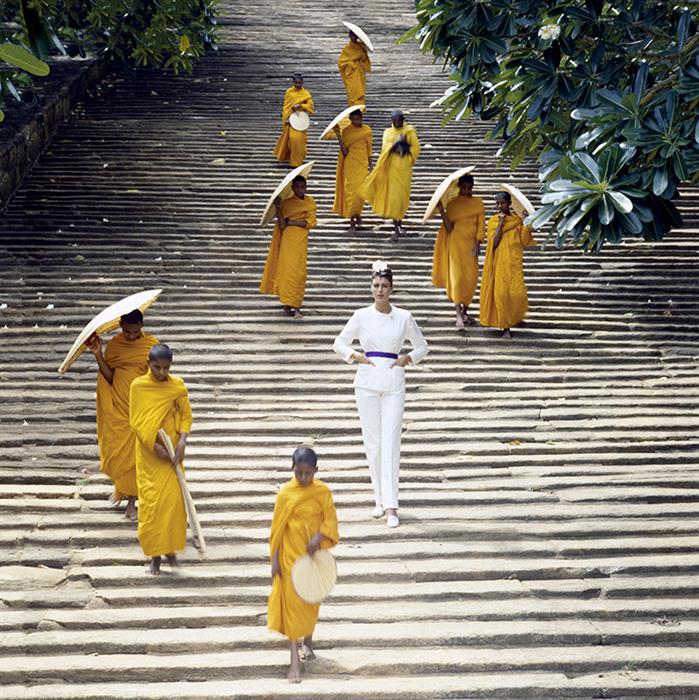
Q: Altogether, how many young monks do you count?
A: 10